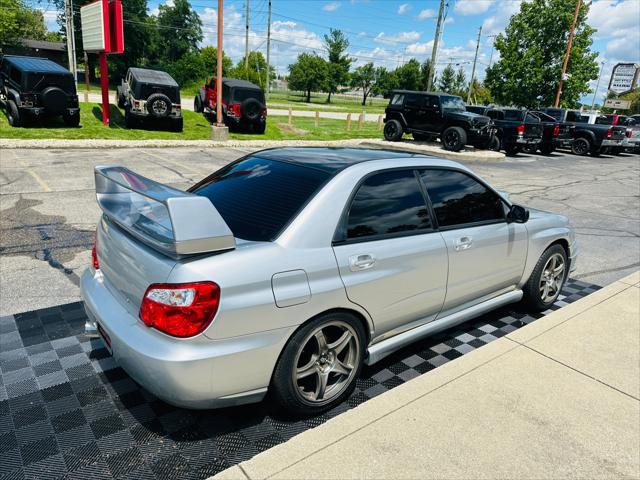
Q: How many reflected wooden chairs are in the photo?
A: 0